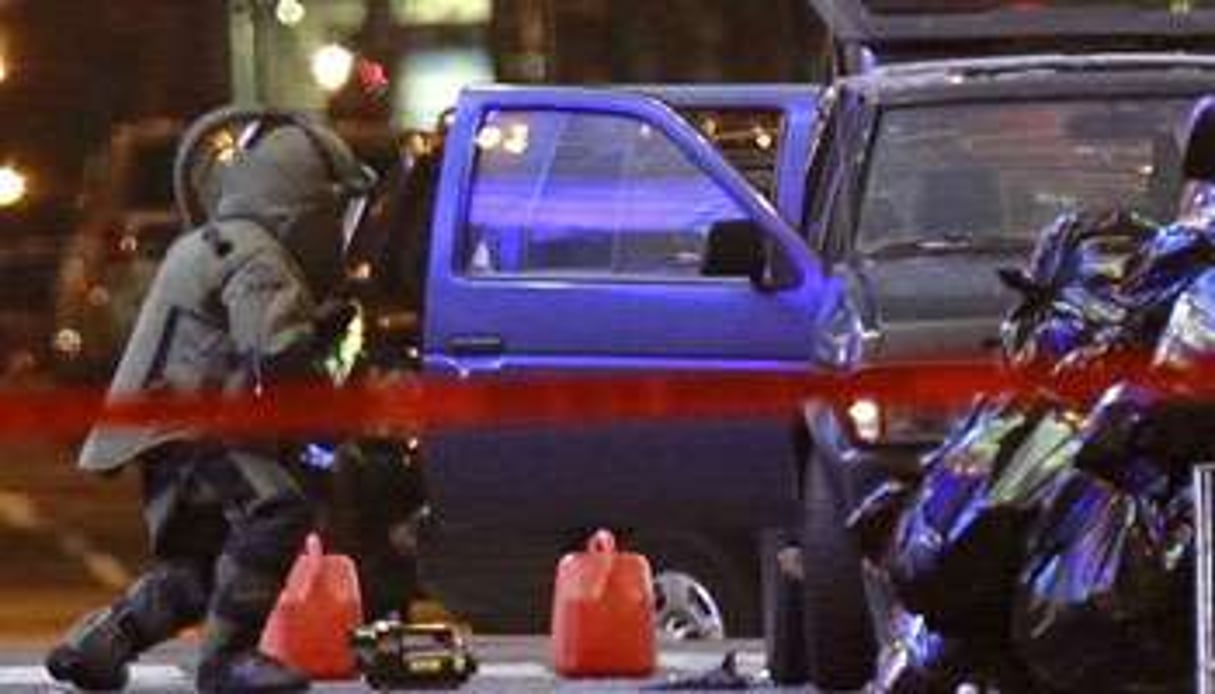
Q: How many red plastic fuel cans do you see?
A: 2